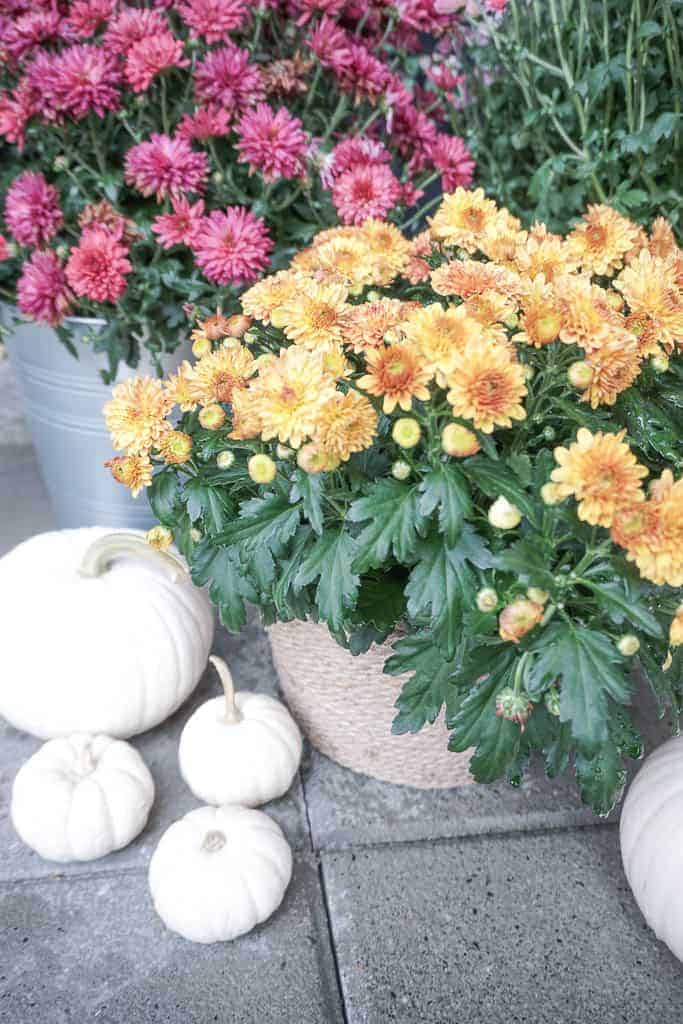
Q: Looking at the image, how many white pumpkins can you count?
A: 5